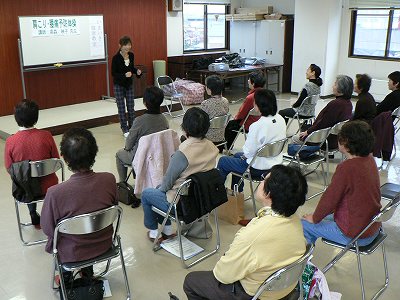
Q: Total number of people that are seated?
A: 13